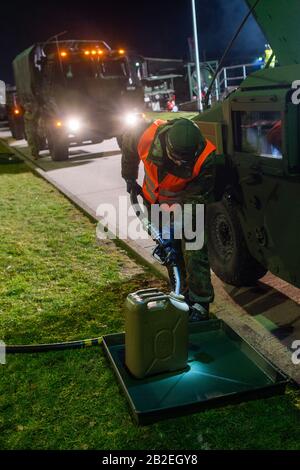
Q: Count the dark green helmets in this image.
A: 1